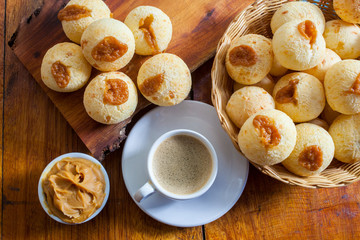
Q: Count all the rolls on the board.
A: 6